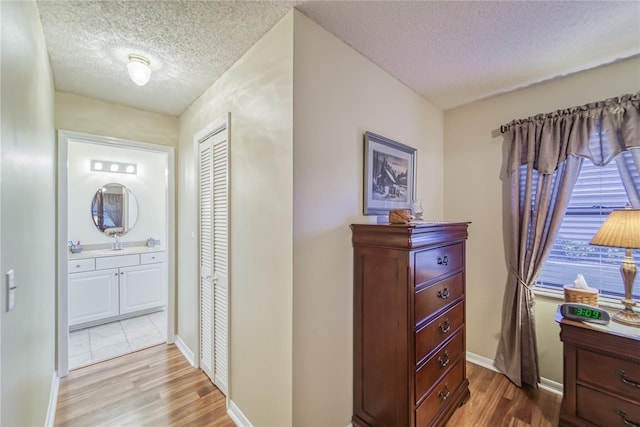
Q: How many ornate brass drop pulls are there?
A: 7